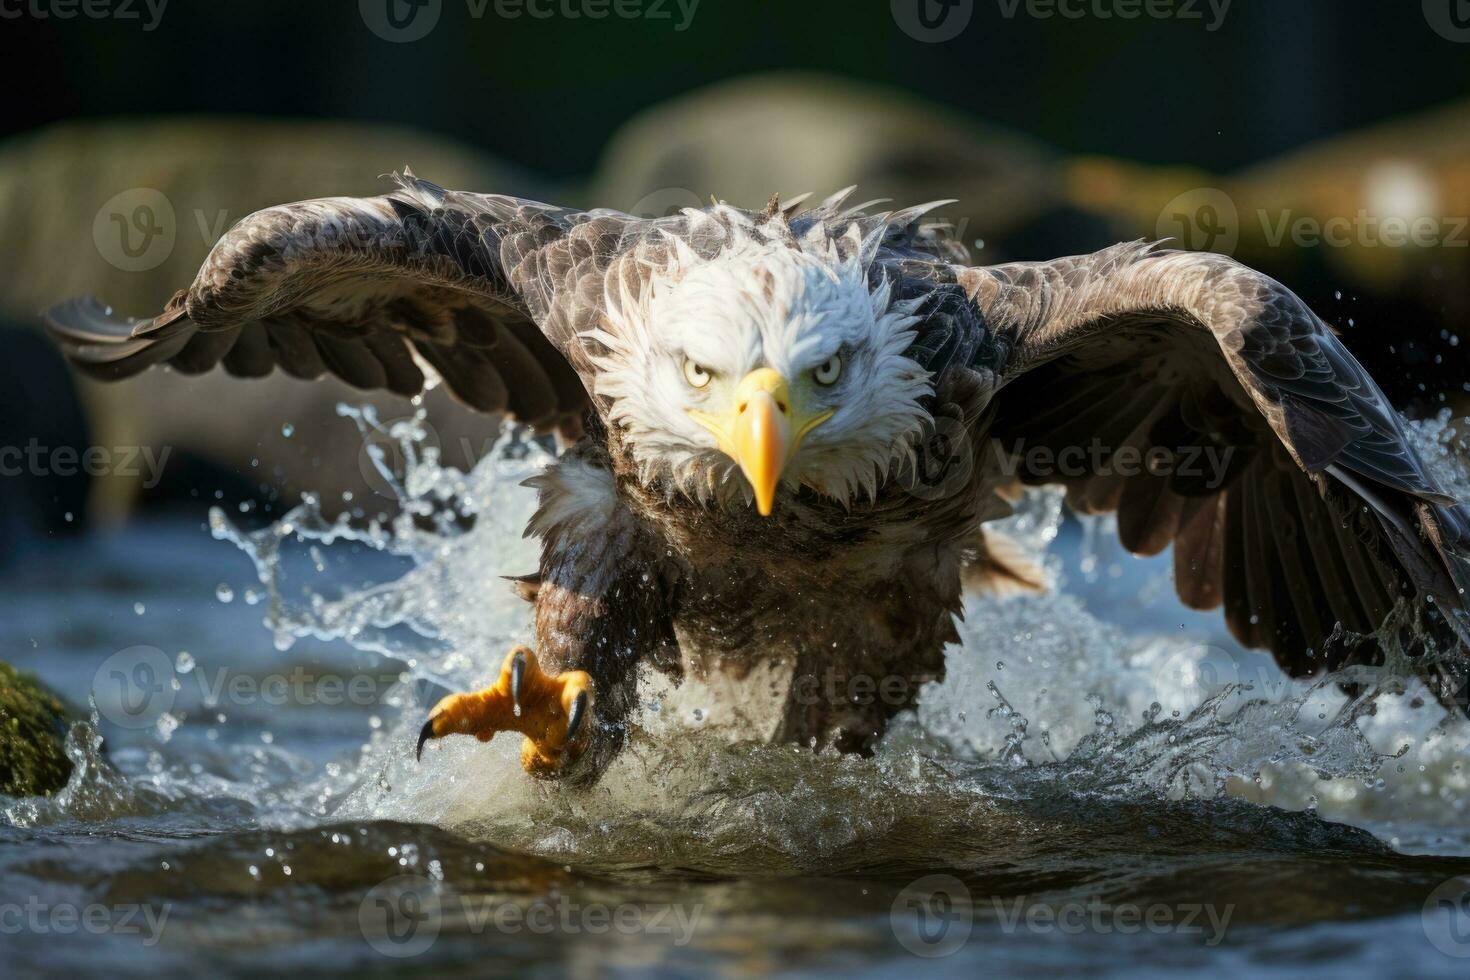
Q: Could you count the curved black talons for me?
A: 3